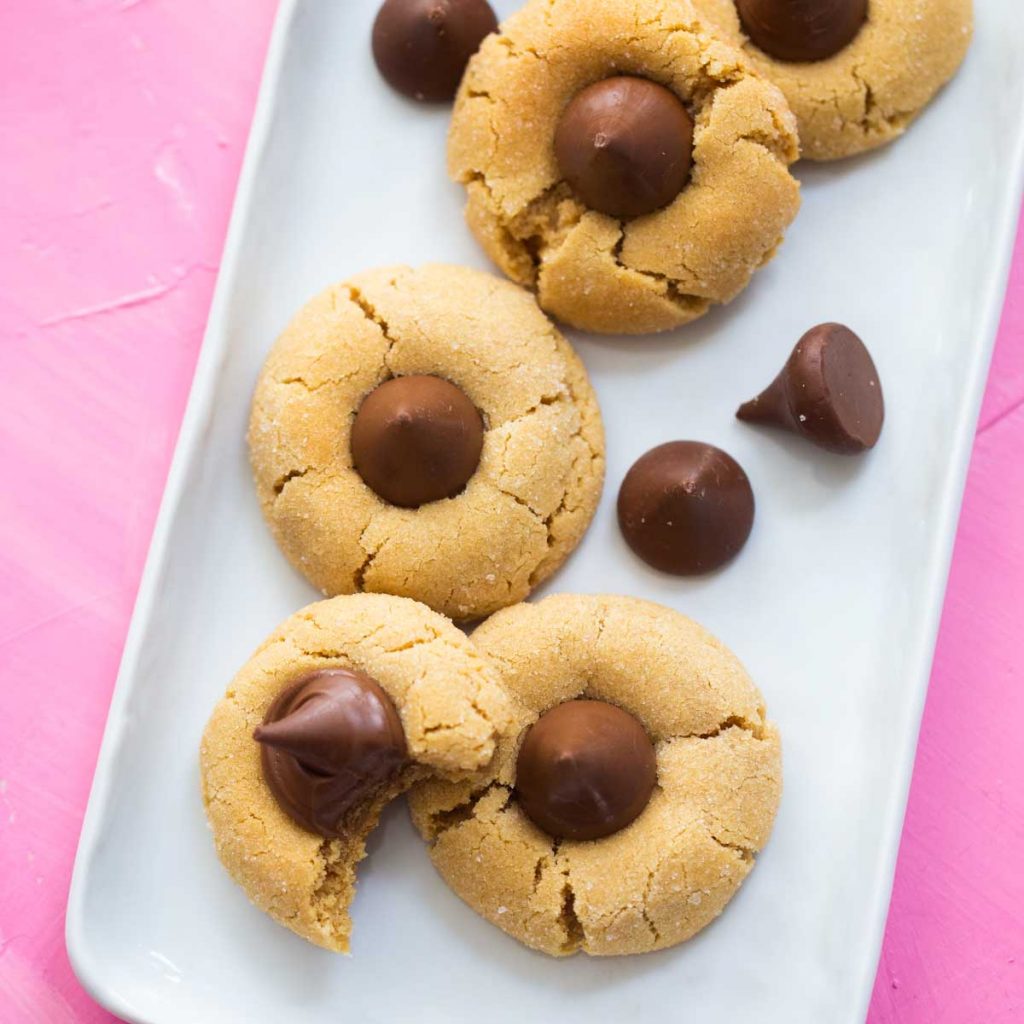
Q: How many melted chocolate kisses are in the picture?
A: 1